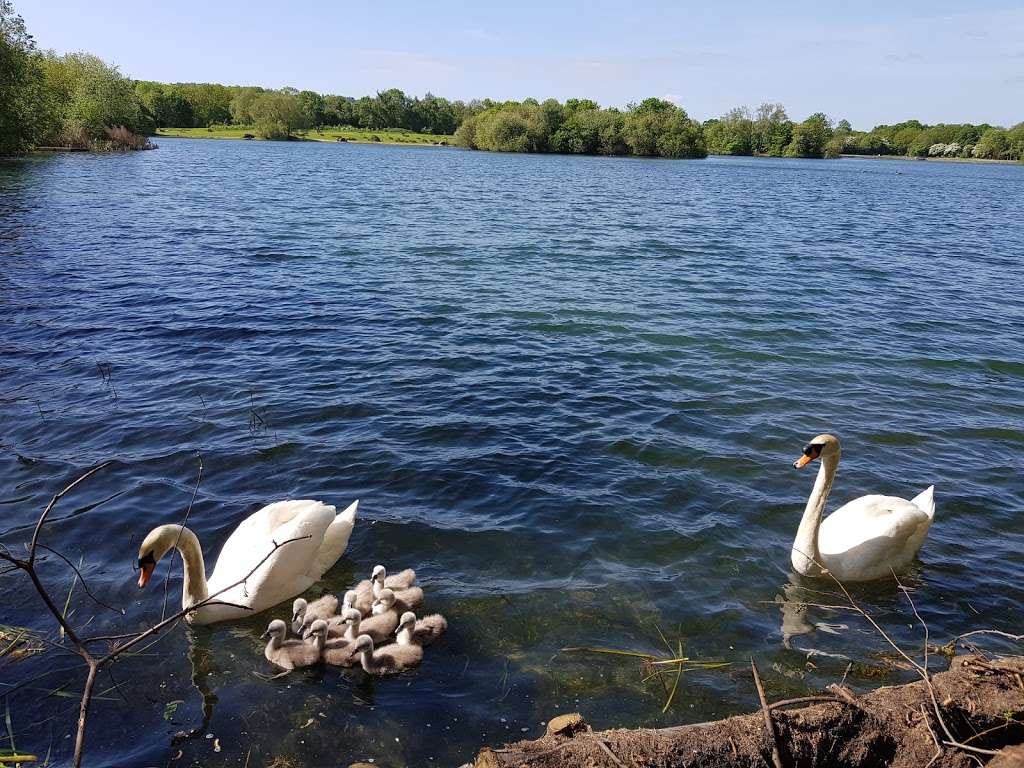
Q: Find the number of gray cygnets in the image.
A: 10